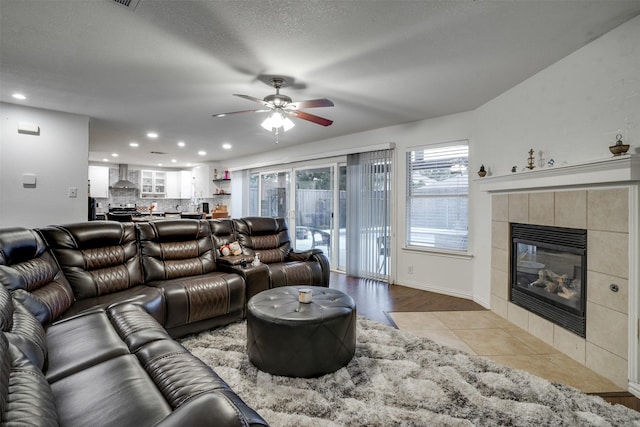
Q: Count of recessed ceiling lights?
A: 11